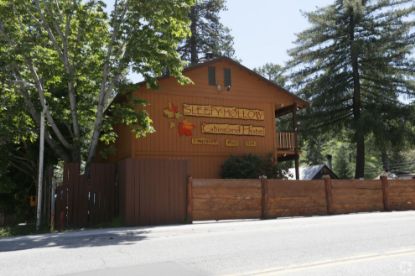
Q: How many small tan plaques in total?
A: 3